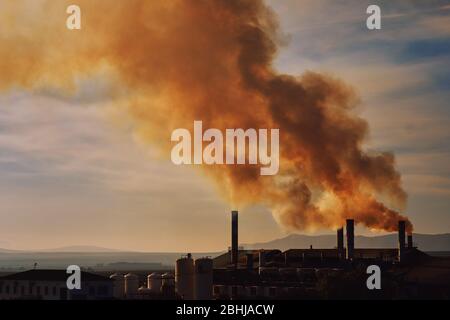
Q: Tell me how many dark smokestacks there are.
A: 5